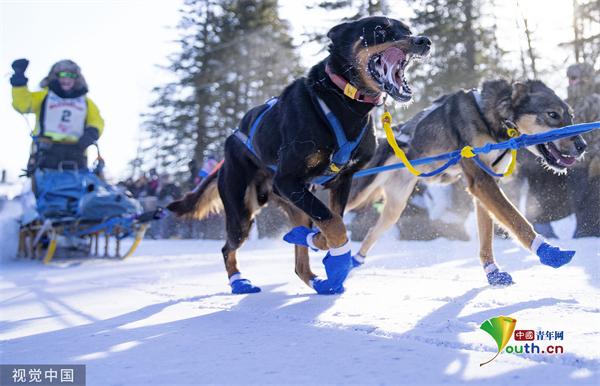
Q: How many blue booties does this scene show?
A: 7